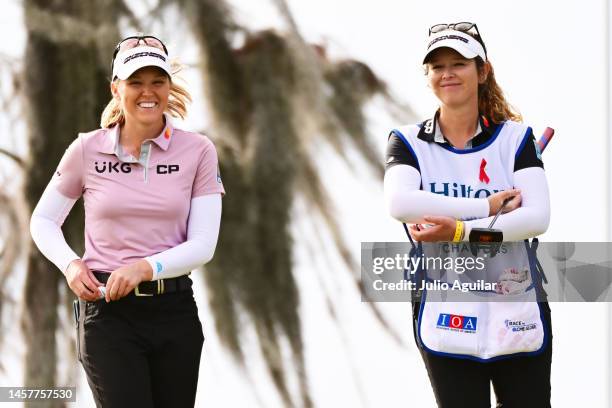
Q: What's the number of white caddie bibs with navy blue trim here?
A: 1